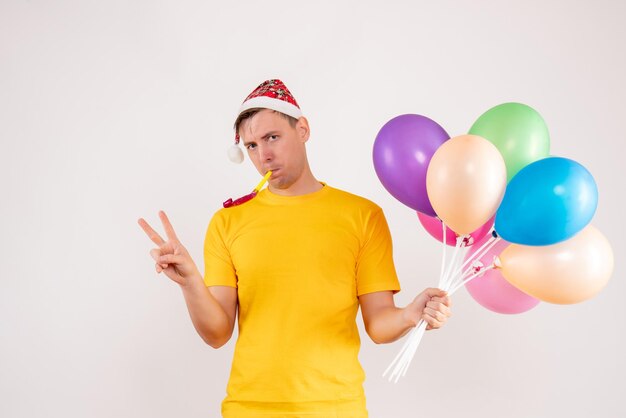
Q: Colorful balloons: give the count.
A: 7